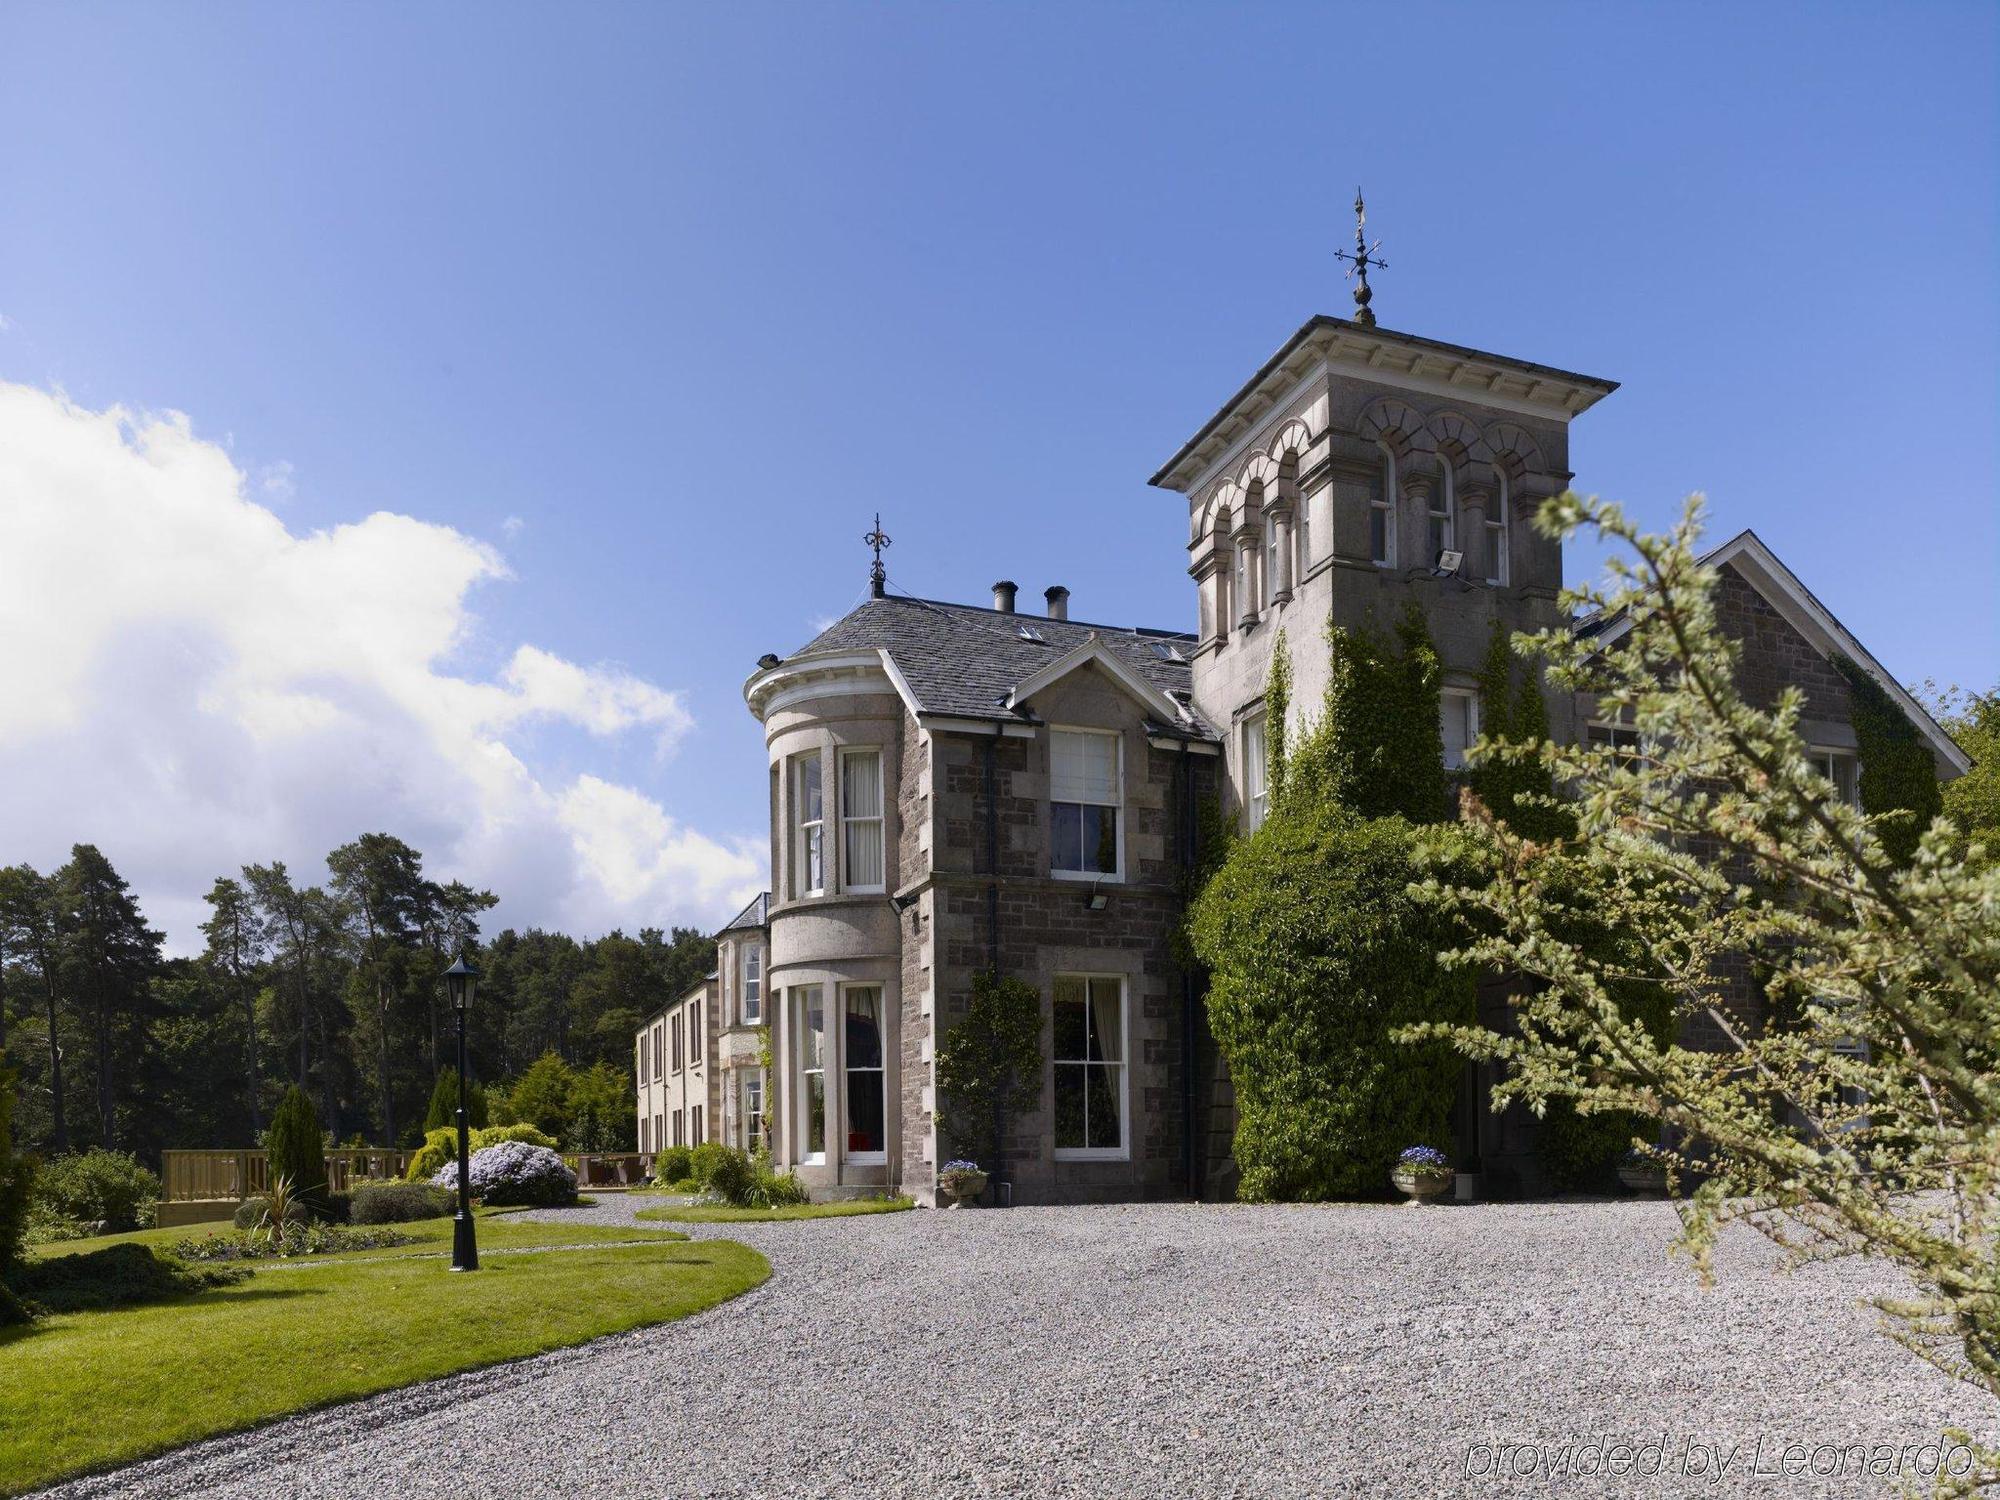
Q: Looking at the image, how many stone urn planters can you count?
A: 3